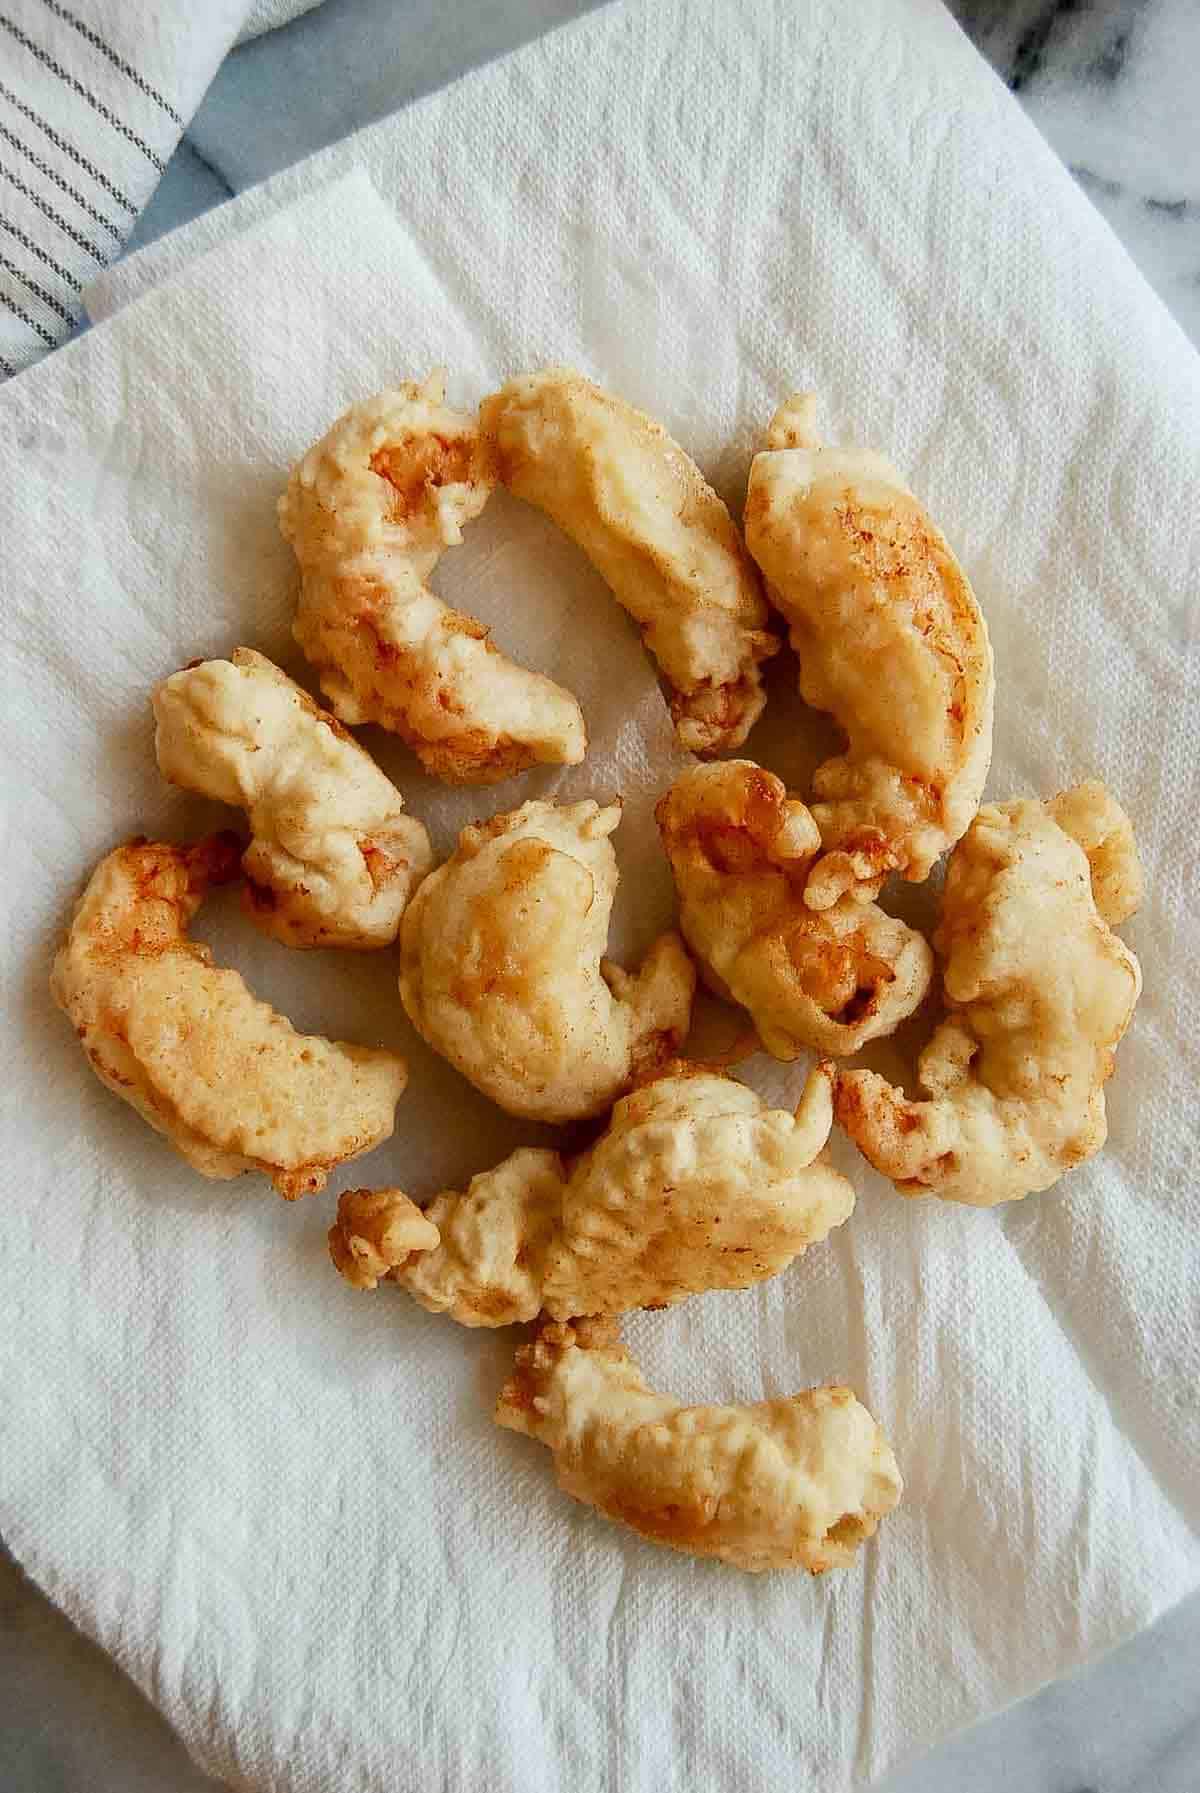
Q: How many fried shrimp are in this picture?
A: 10